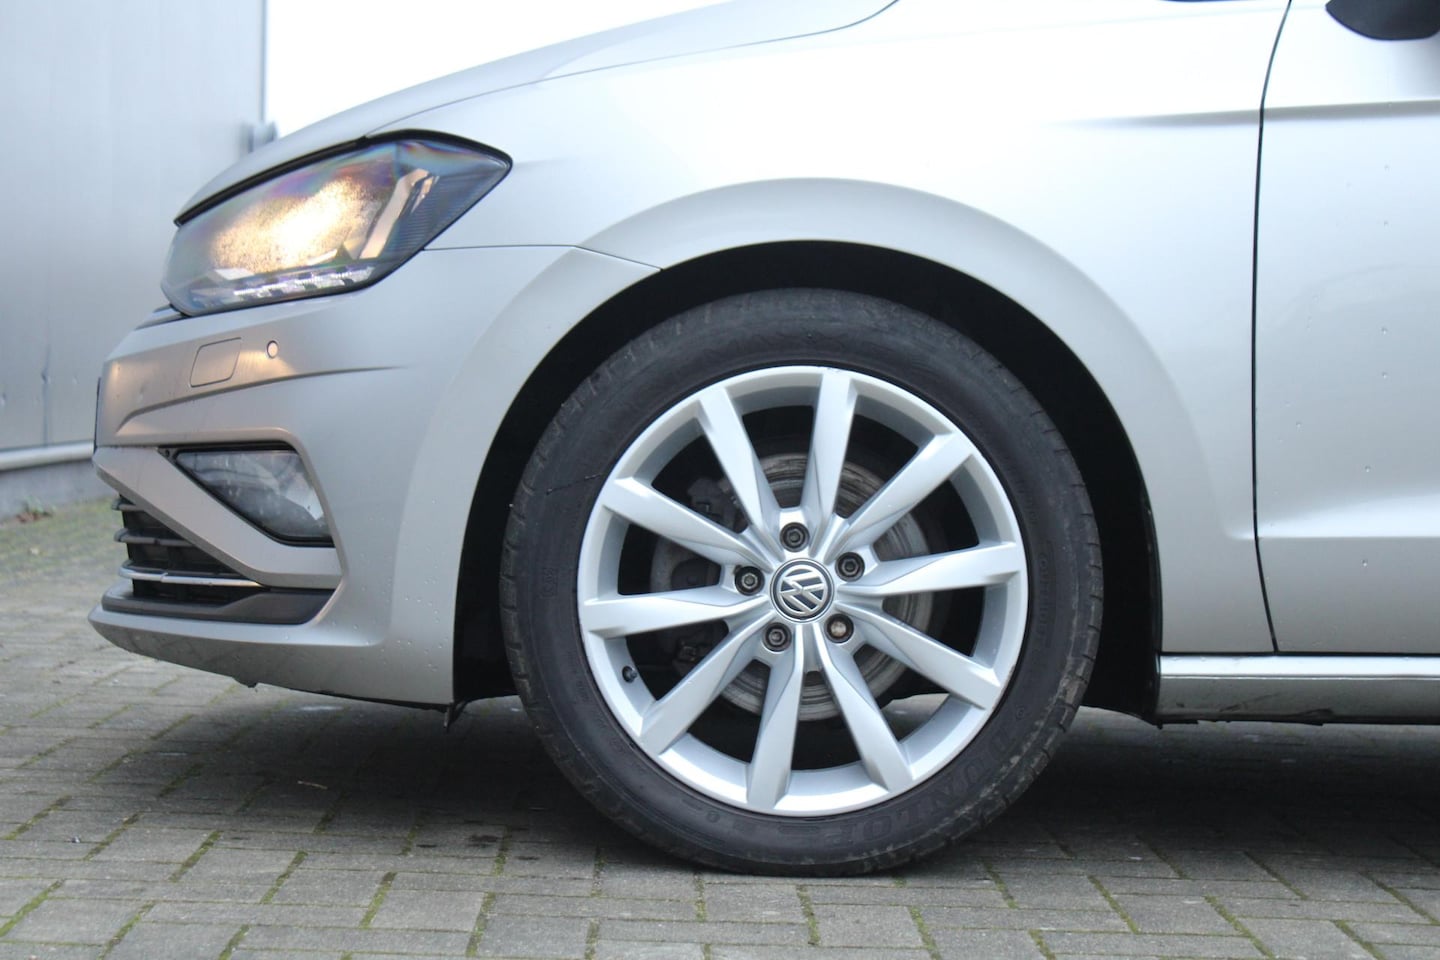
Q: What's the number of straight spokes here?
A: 10